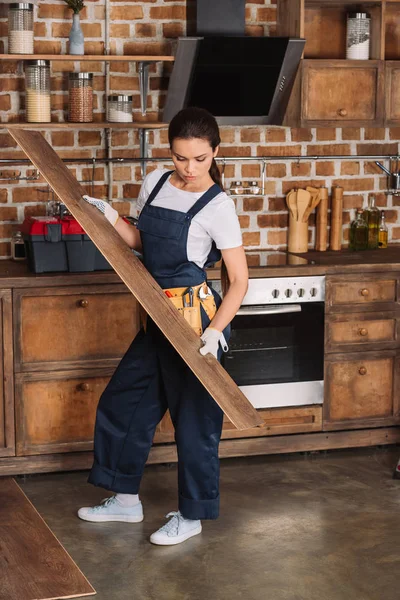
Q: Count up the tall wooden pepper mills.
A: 2